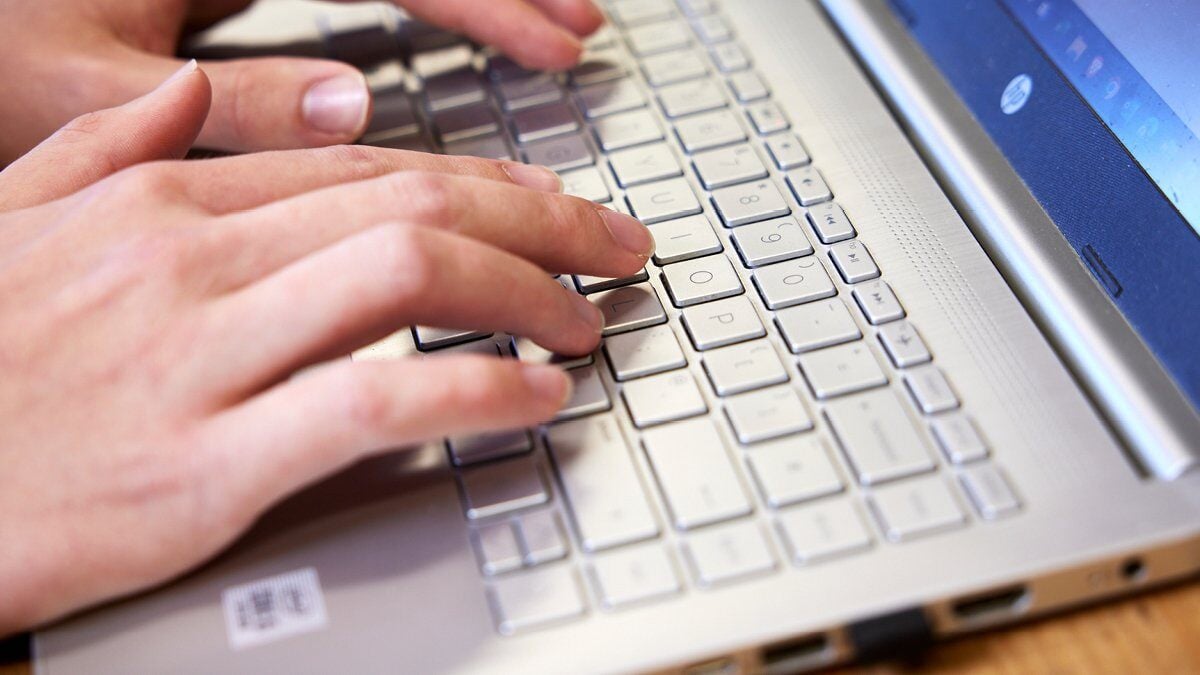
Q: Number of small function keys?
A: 14